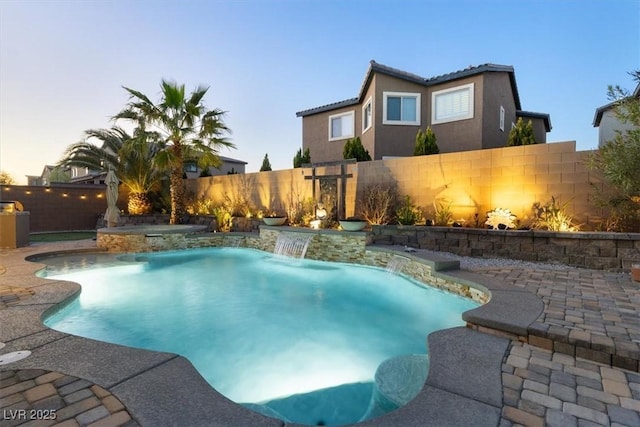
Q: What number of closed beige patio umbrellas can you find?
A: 1